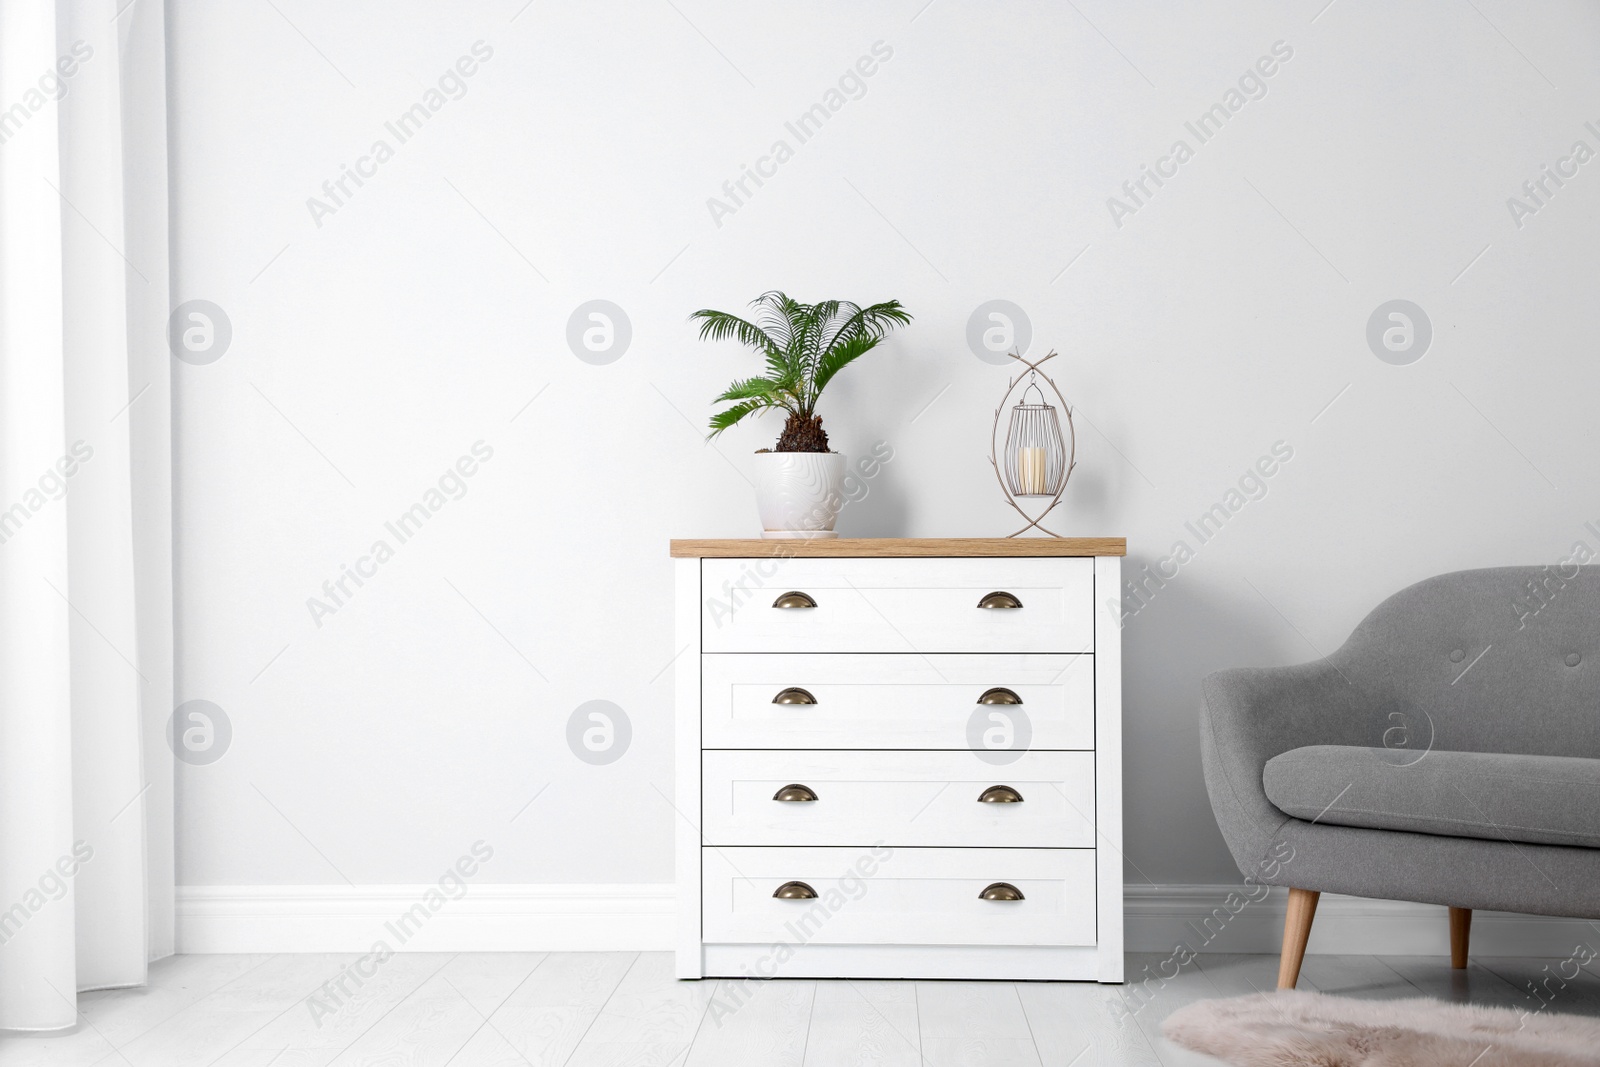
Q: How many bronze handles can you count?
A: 8